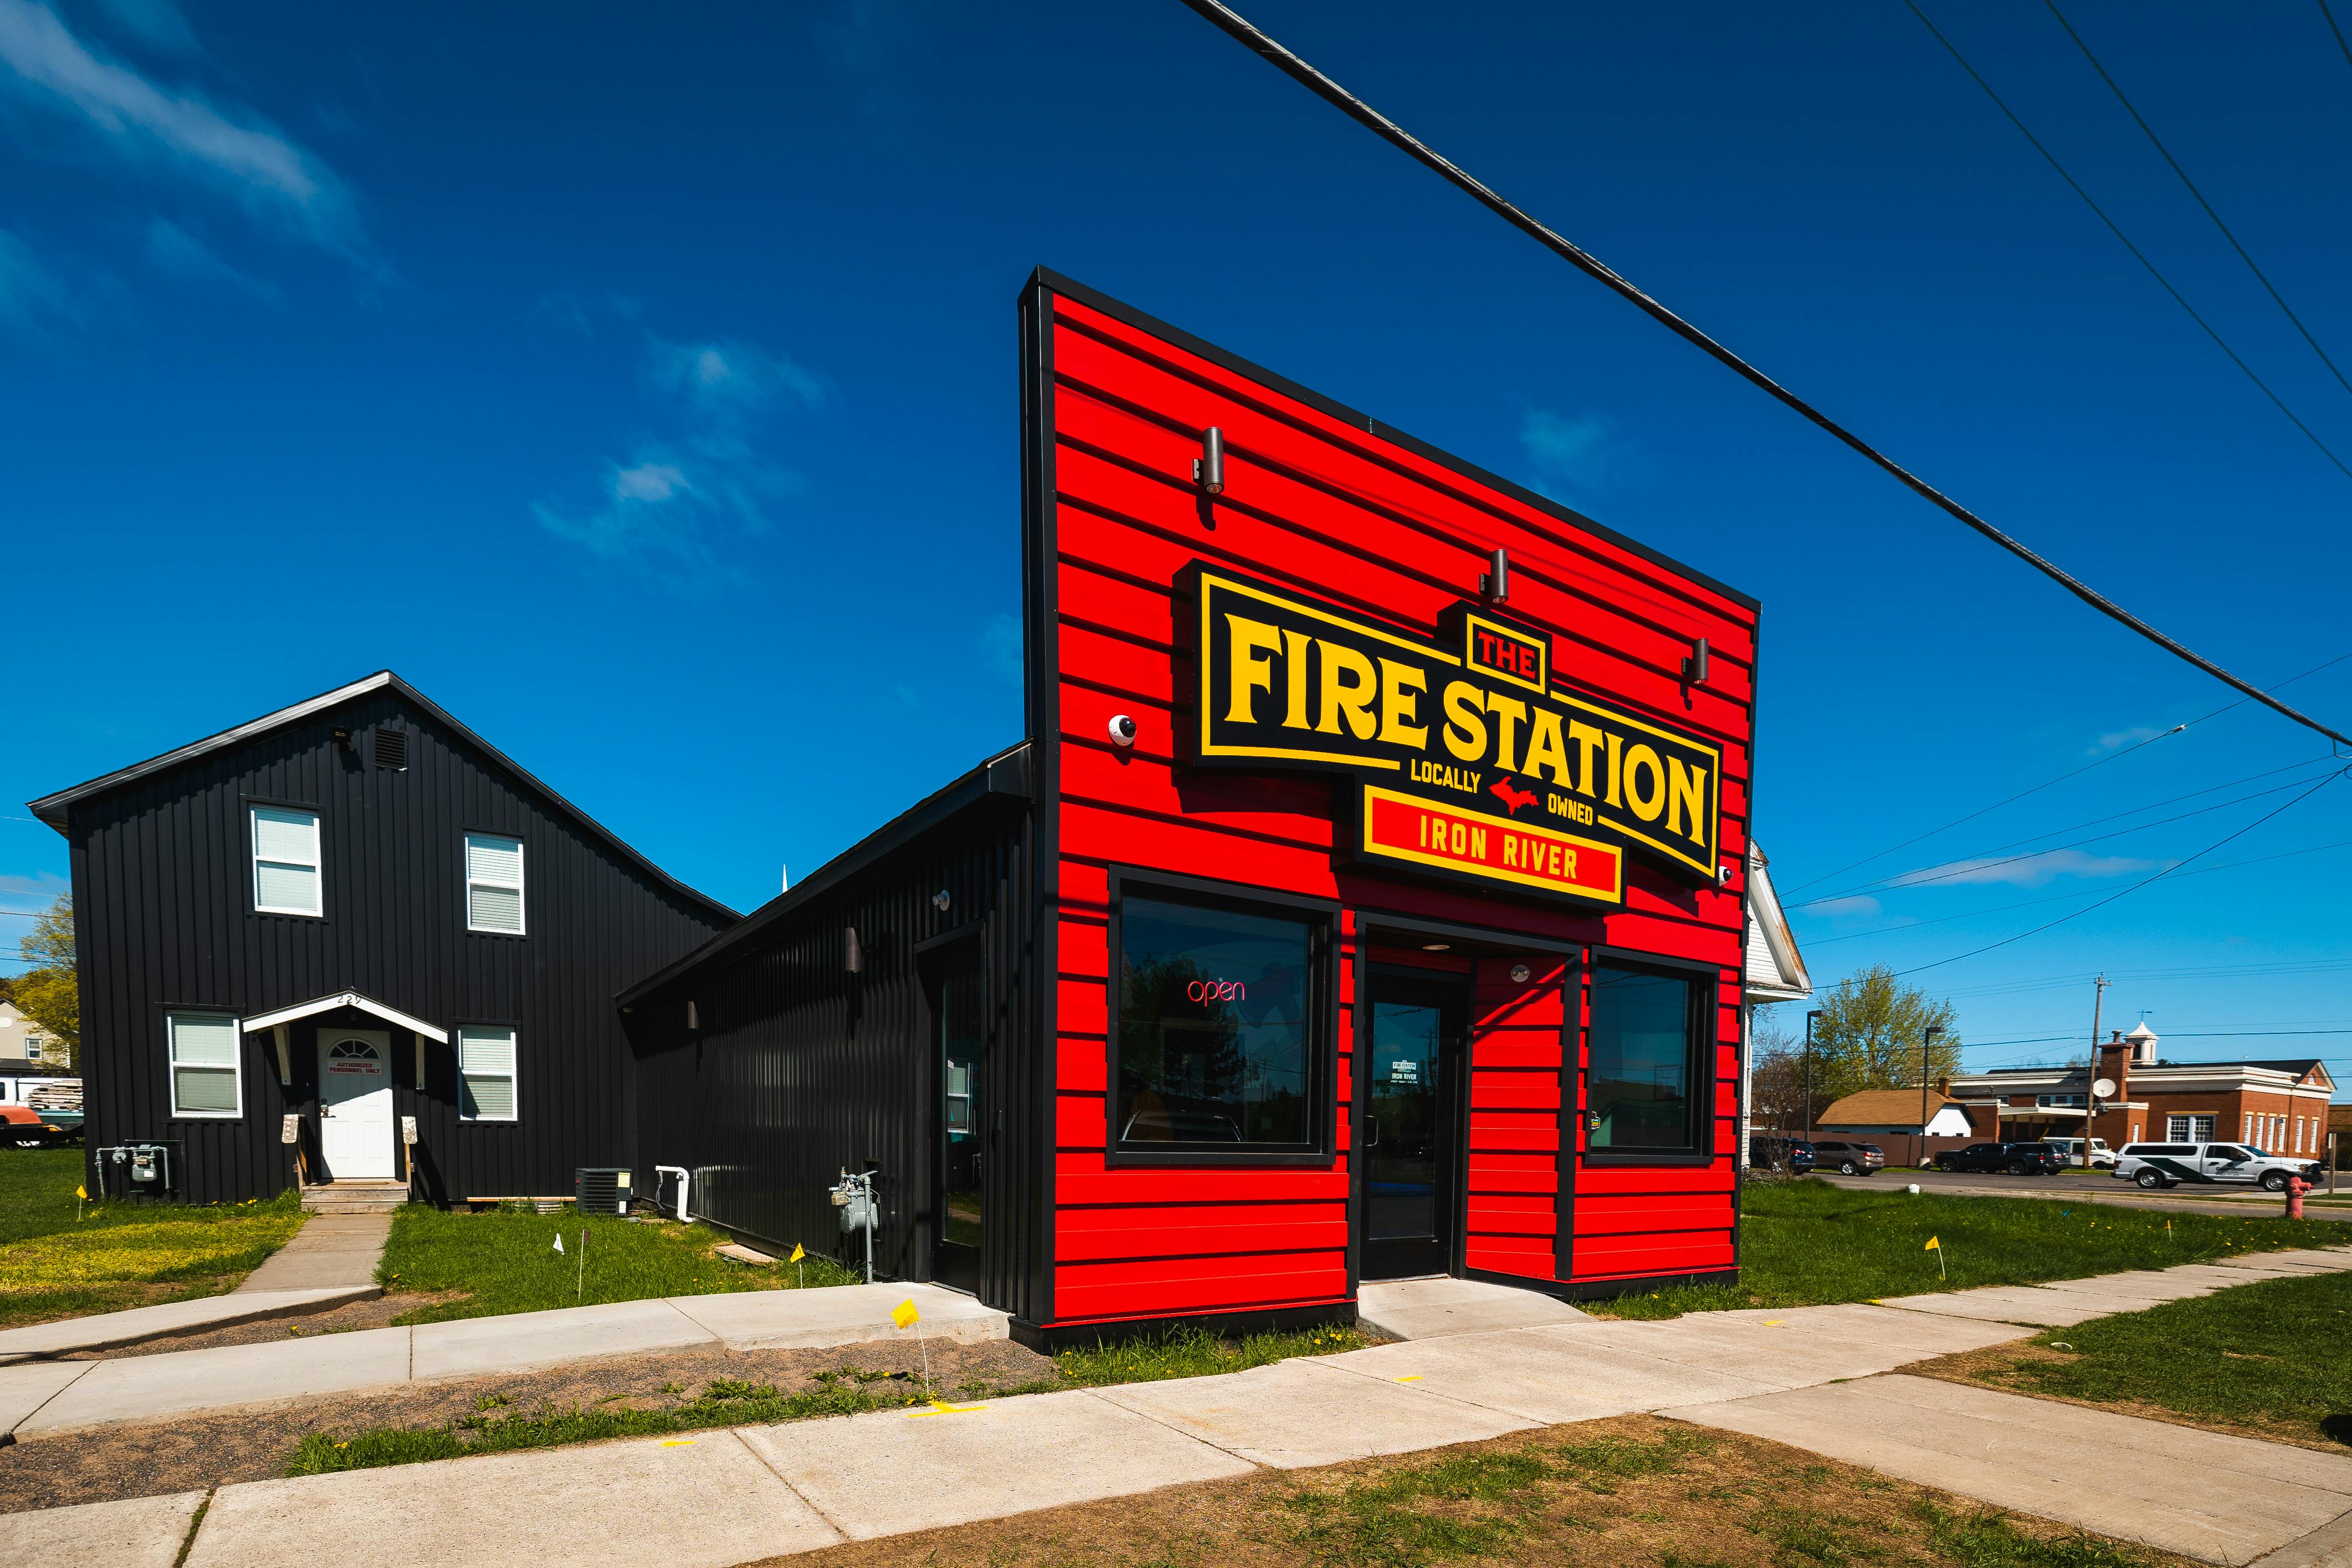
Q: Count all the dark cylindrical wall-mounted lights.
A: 5